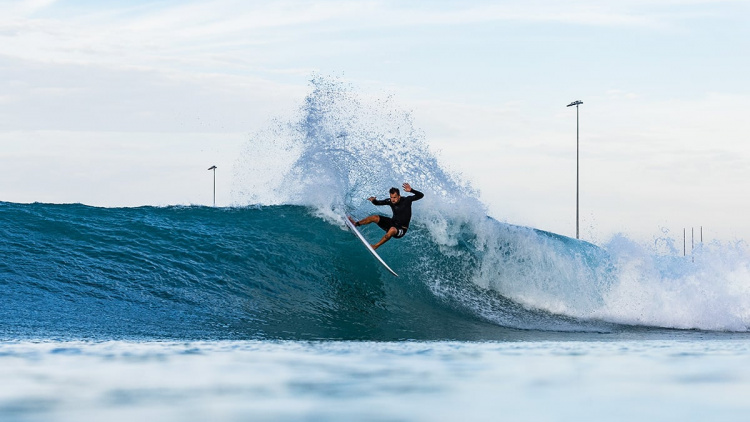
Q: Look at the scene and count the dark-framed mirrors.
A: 0